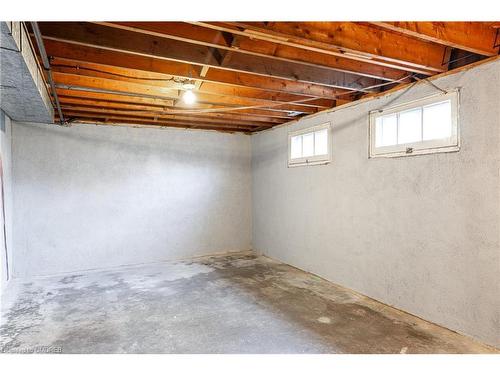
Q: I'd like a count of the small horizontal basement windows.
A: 2